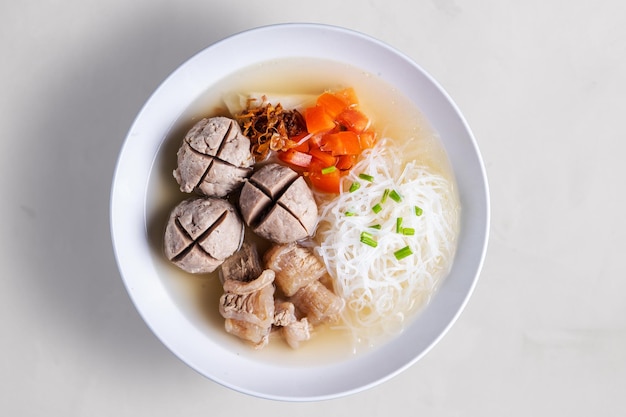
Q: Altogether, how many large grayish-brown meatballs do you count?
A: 3